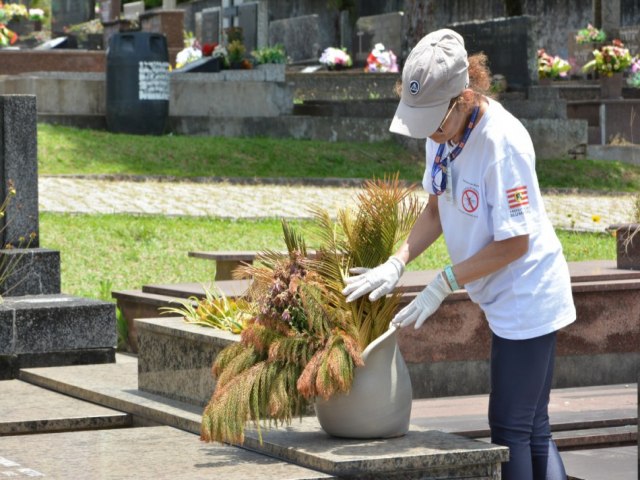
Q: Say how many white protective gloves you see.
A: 2